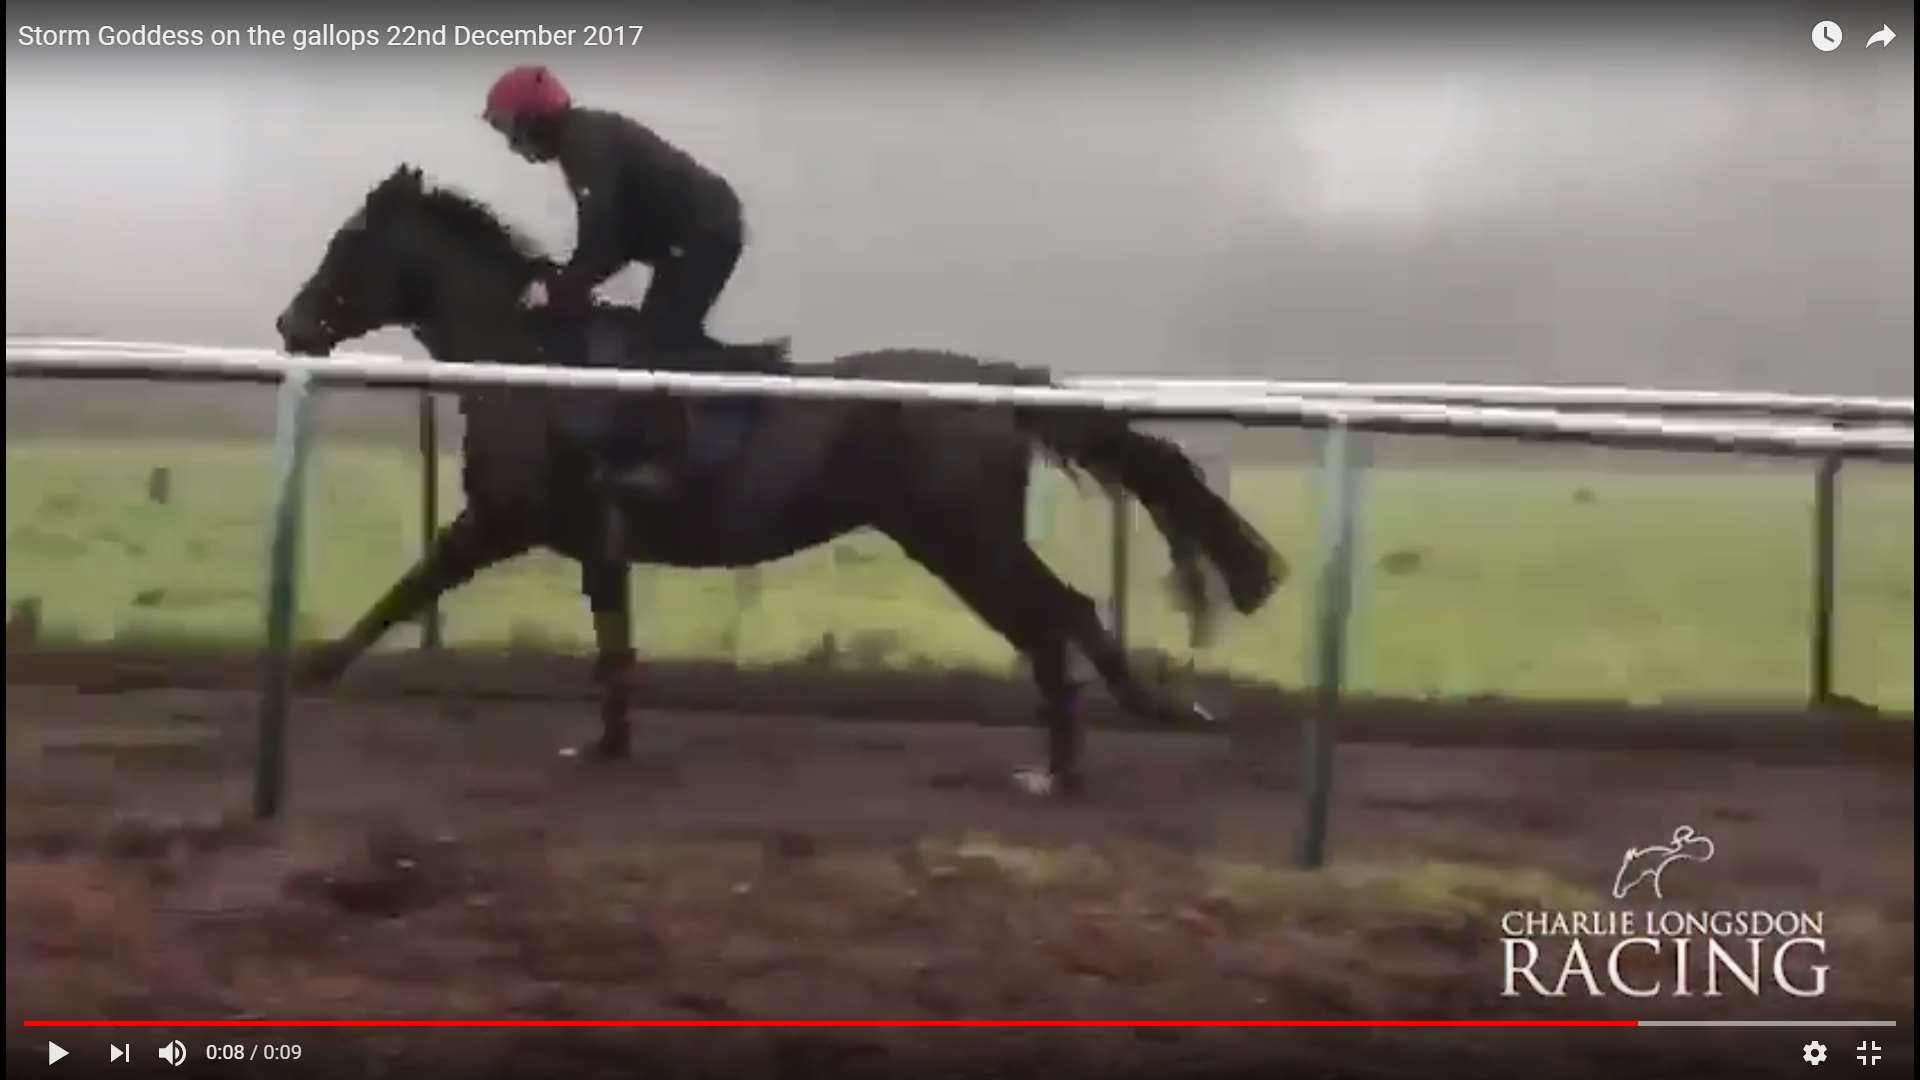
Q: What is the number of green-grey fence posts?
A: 2